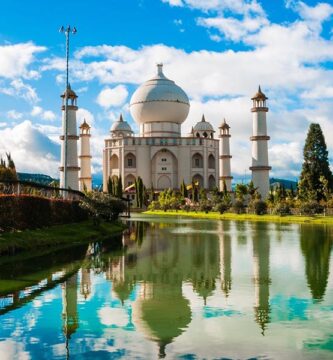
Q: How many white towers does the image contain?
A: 4